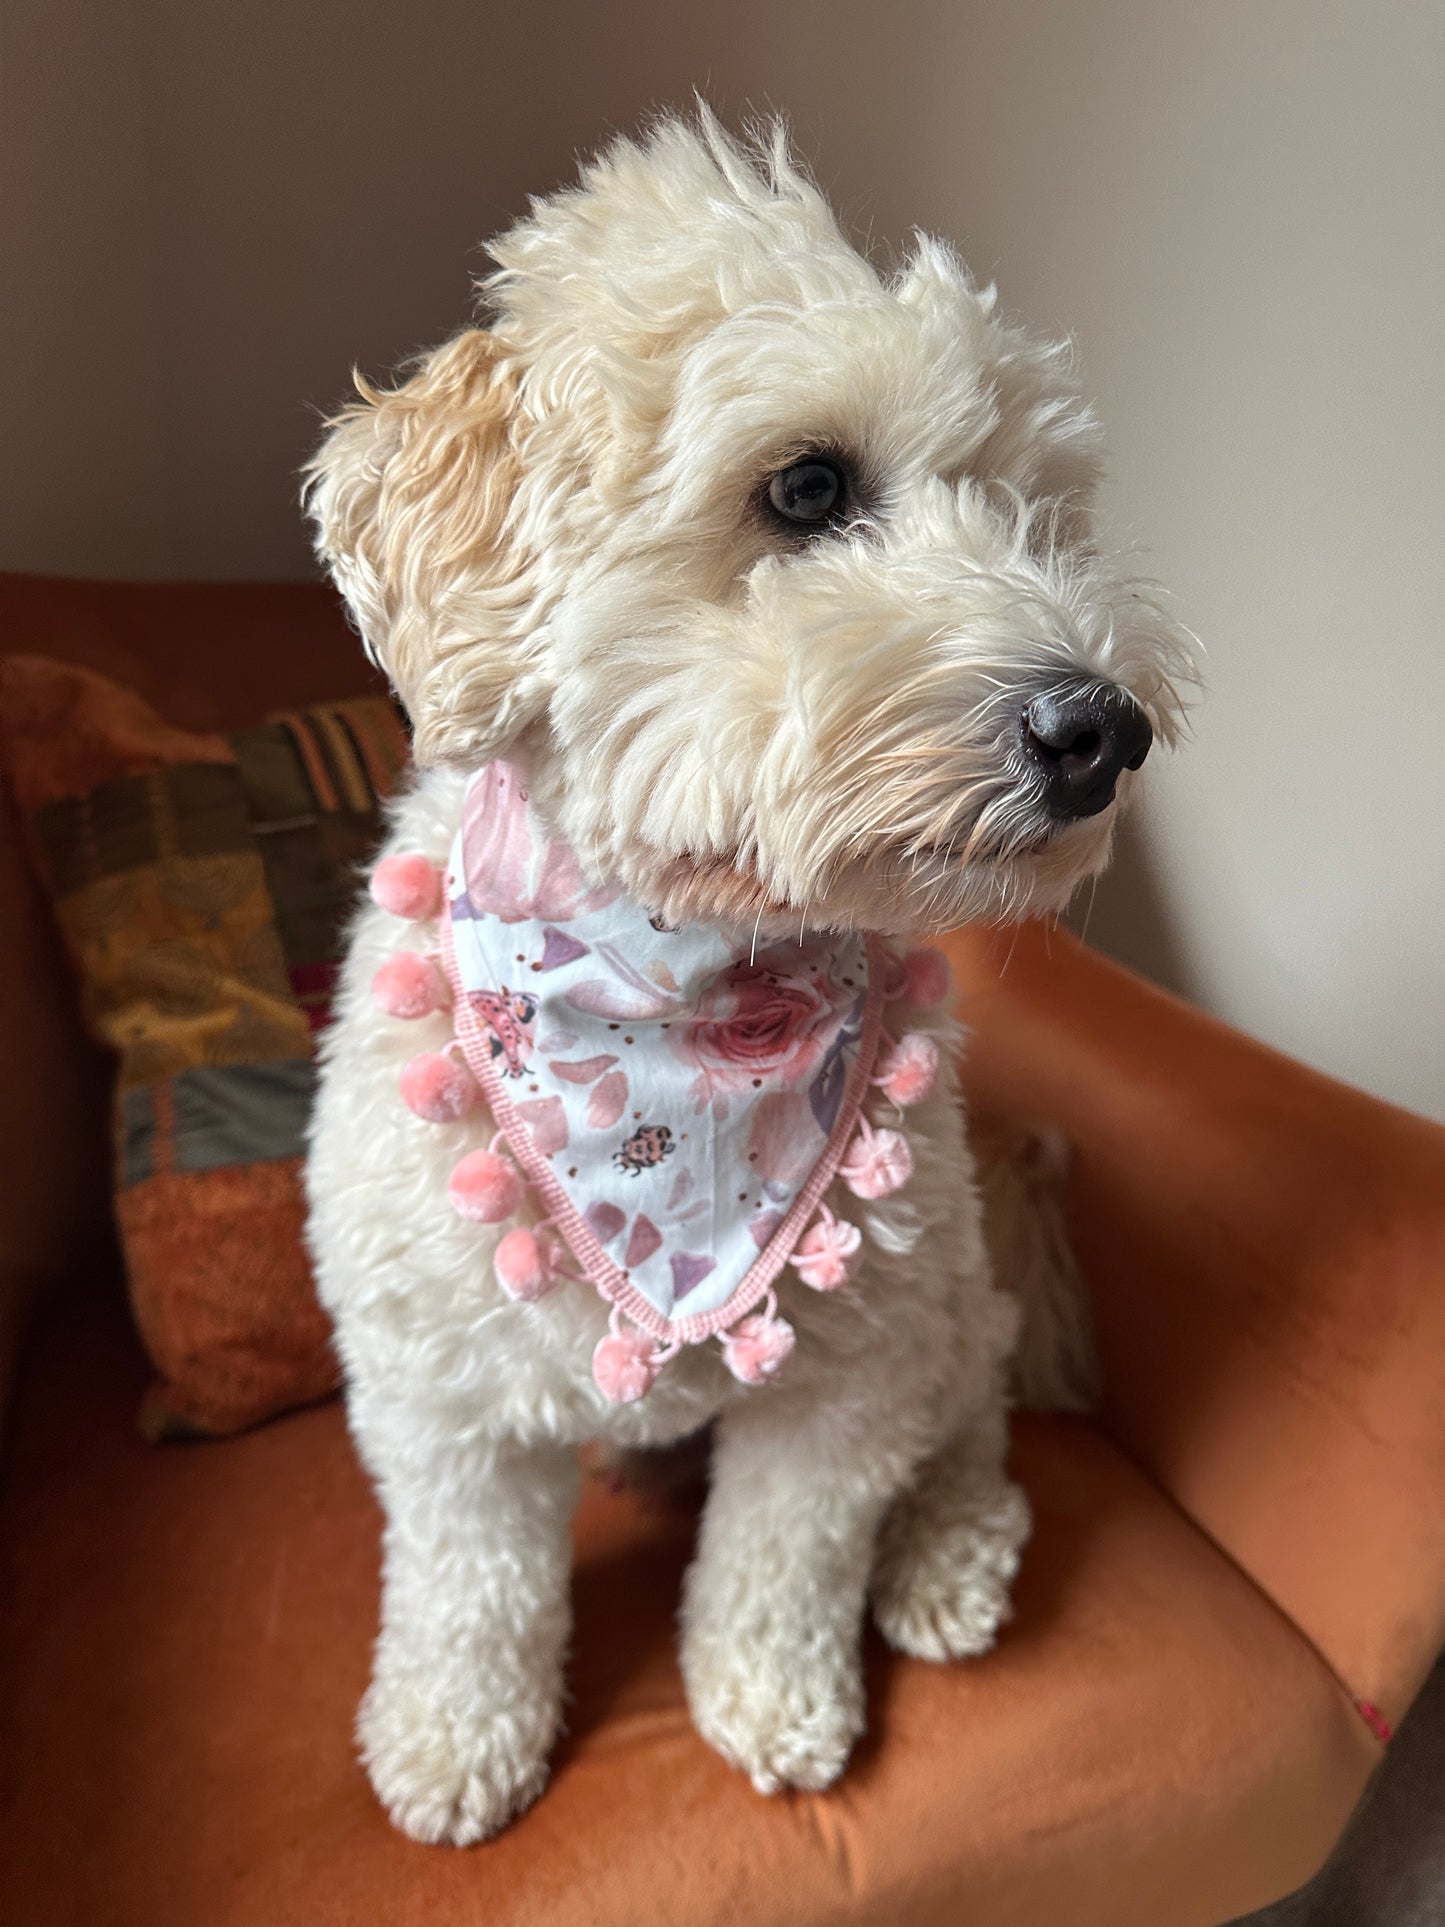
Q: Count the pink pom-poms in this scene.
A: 11